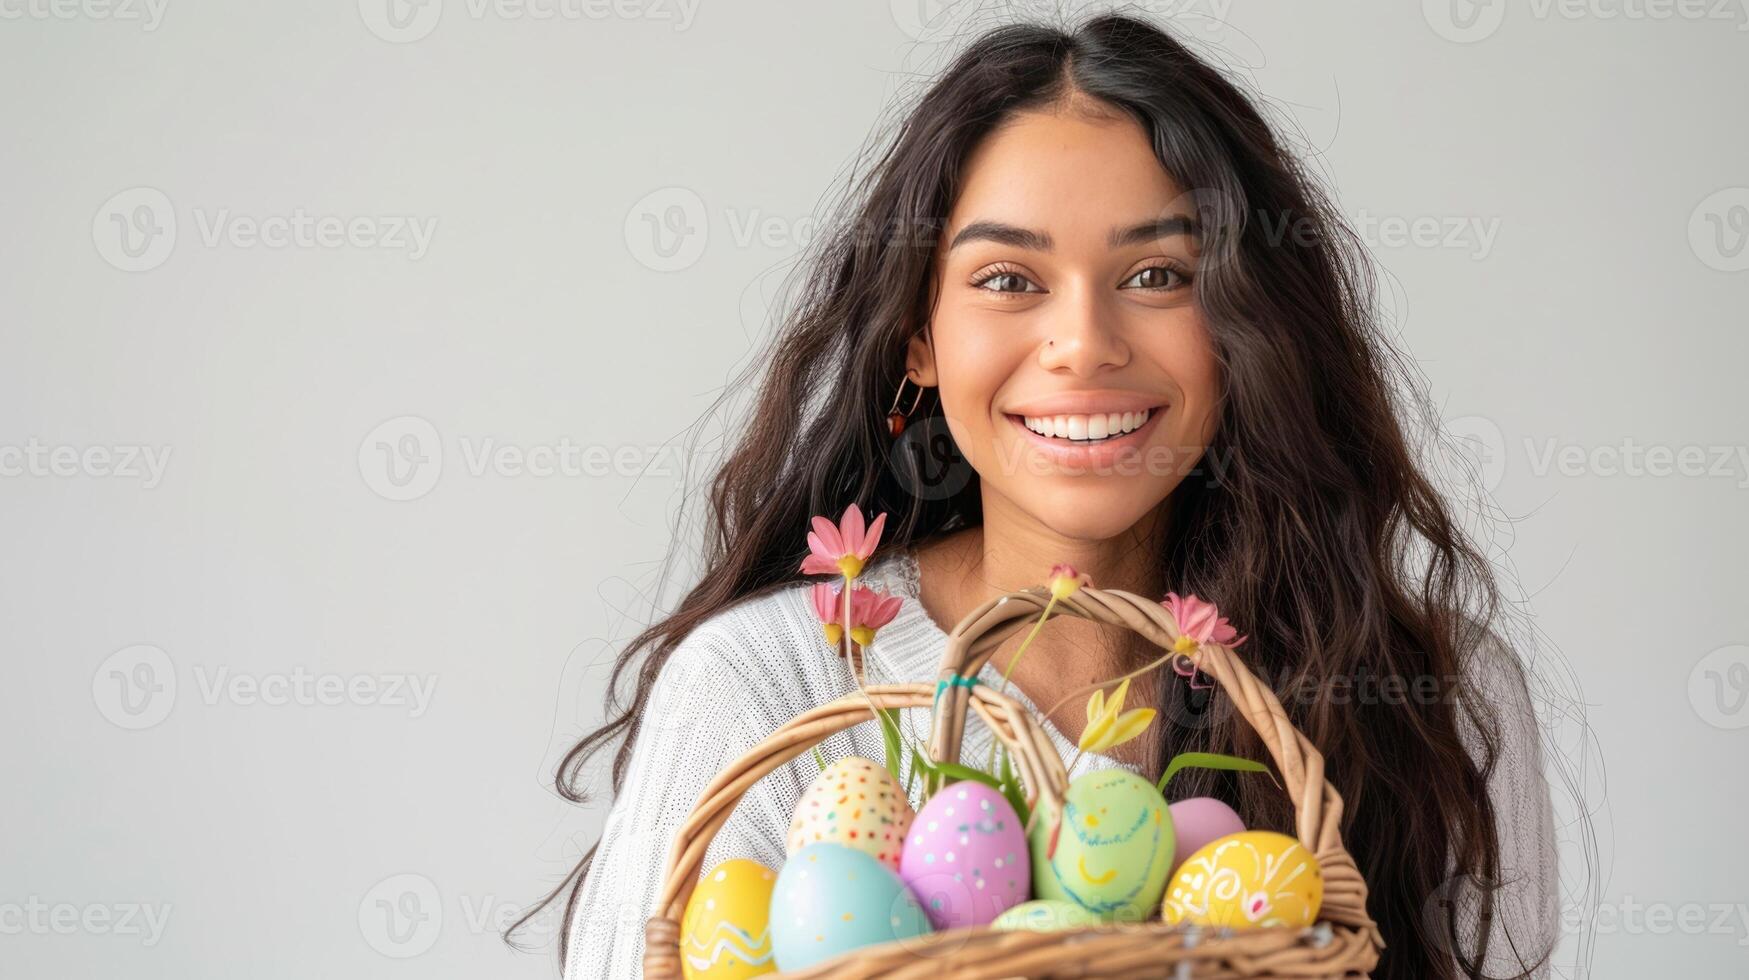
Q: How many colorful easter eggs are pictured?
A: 8